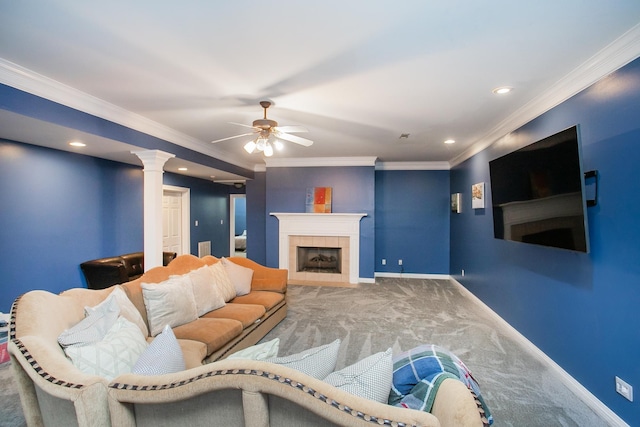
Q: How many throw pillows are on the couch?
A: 11